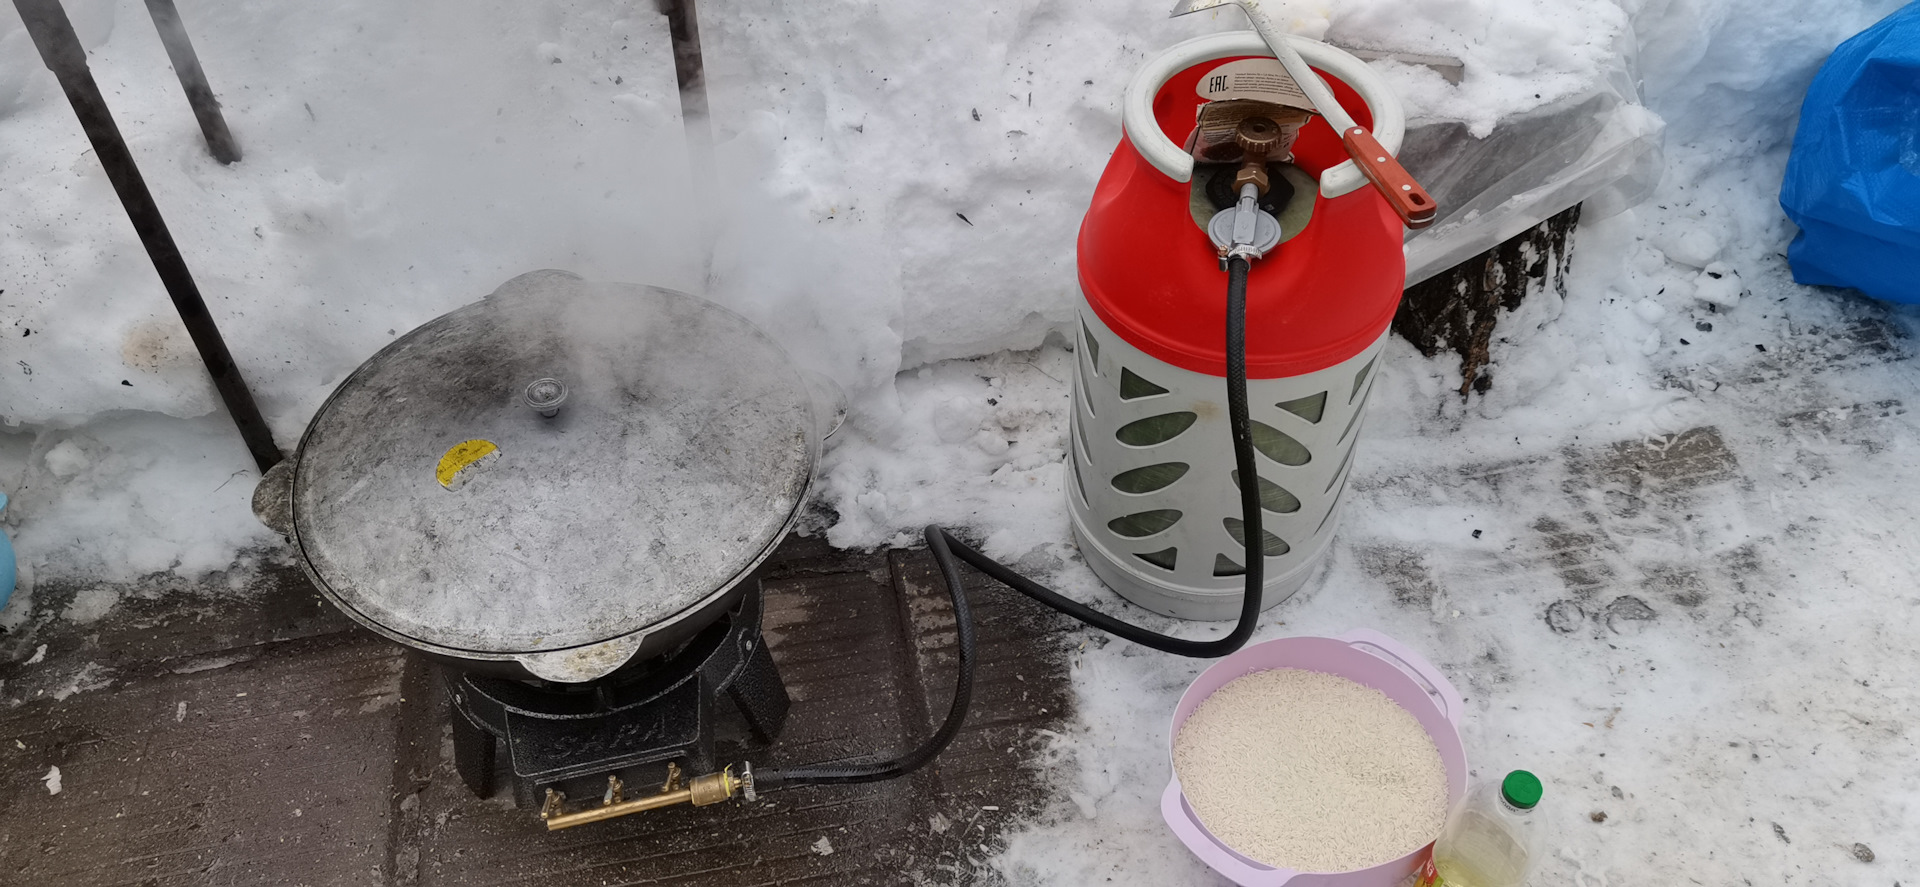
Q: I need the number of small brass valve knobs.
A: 3